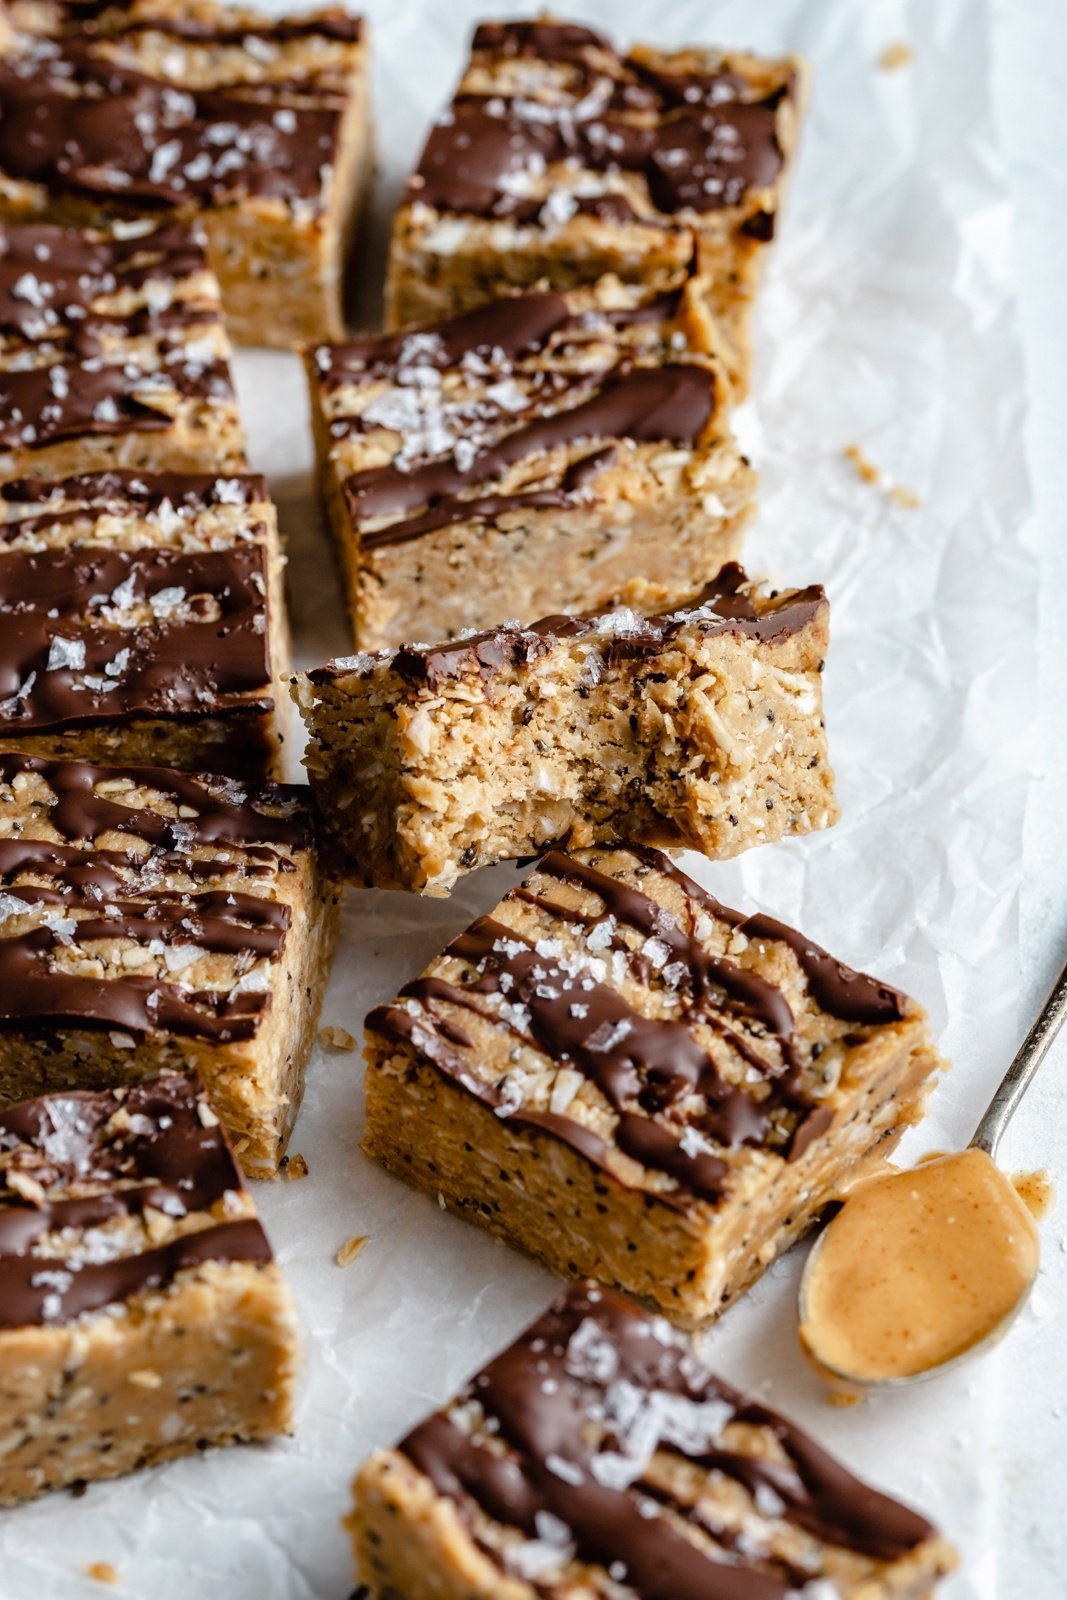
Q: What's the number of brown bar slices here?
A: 10